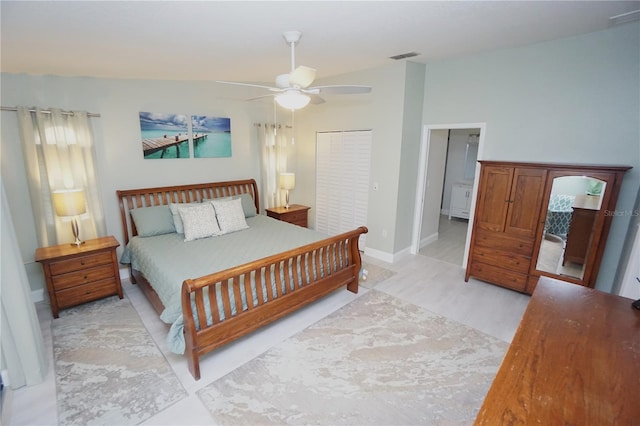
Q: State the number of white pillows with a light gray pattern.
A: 2